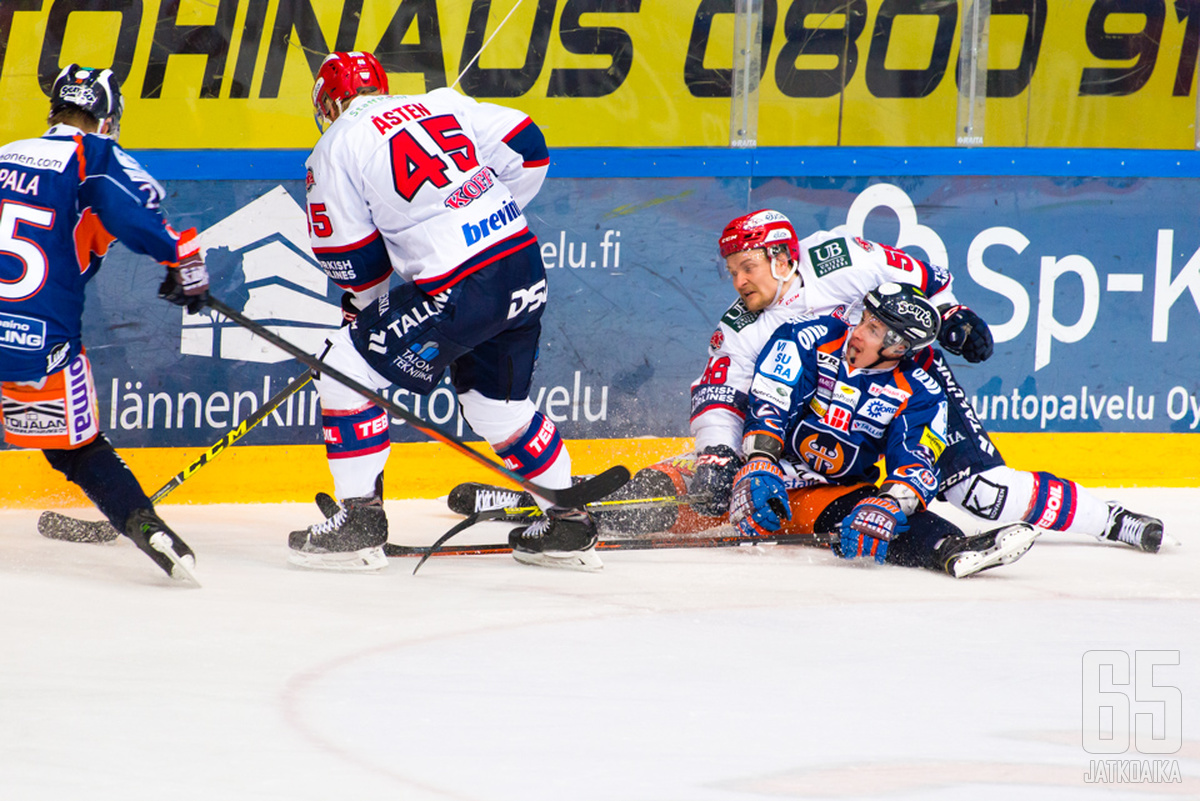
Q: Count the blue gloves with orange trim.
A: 2